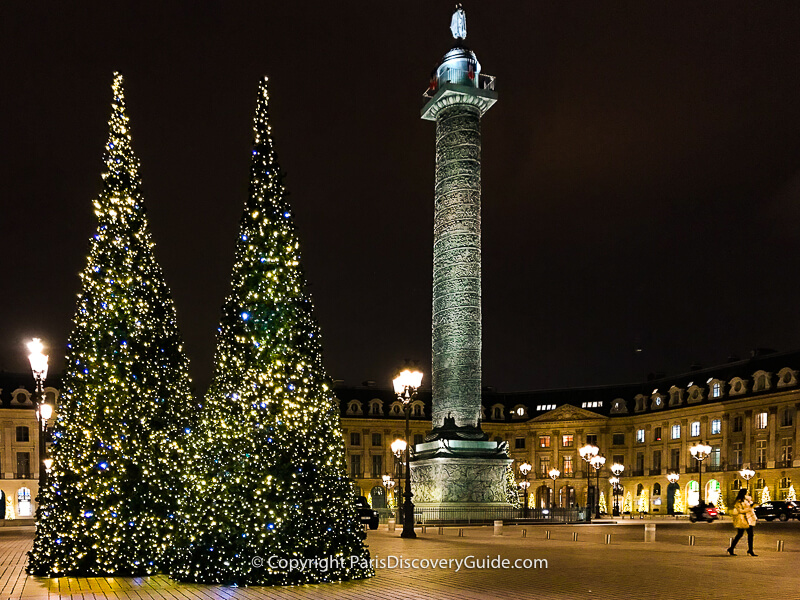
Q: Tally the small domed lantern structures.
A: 1